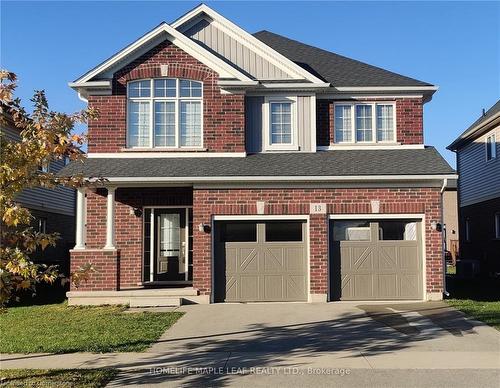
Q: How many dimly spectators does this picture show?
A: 0